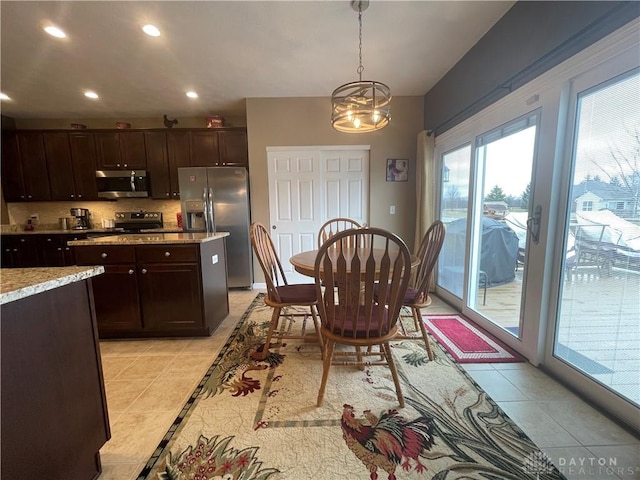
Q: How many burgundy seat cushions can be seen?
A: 3